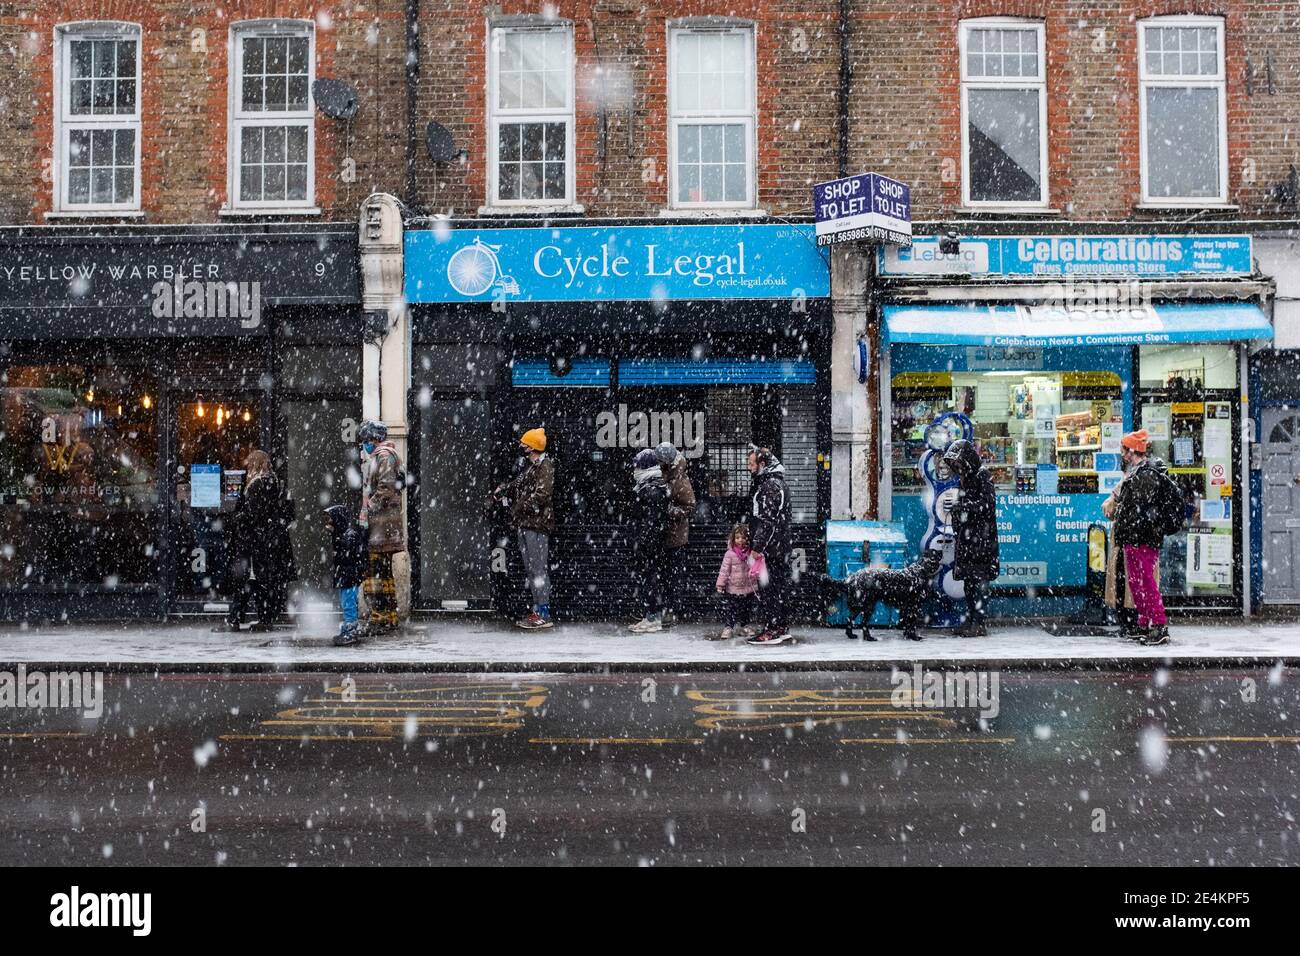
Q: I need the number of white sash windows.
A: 6